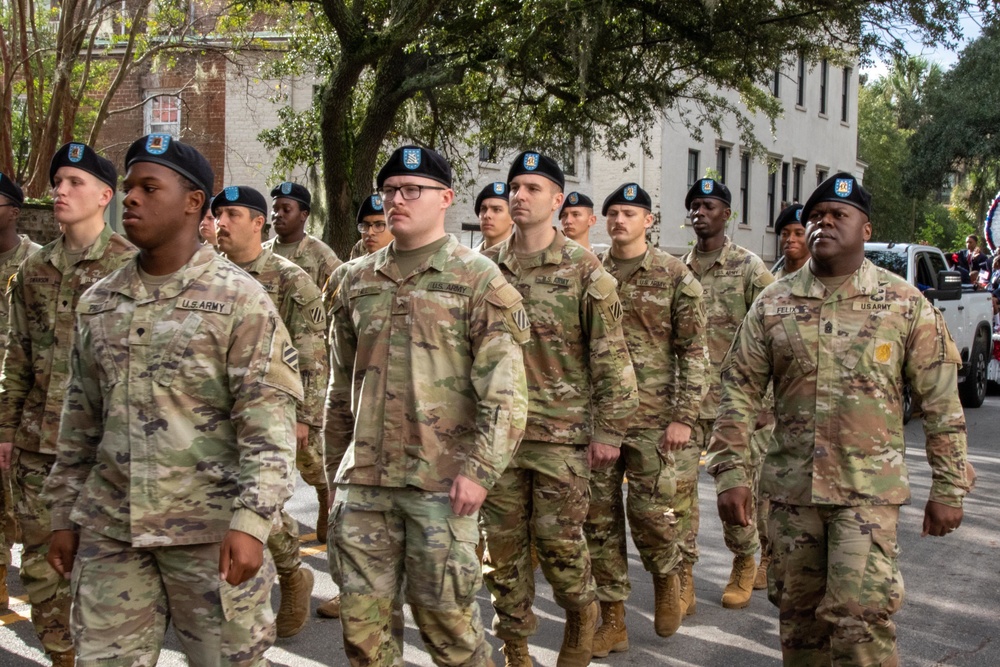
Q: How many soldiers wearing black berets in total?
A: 15